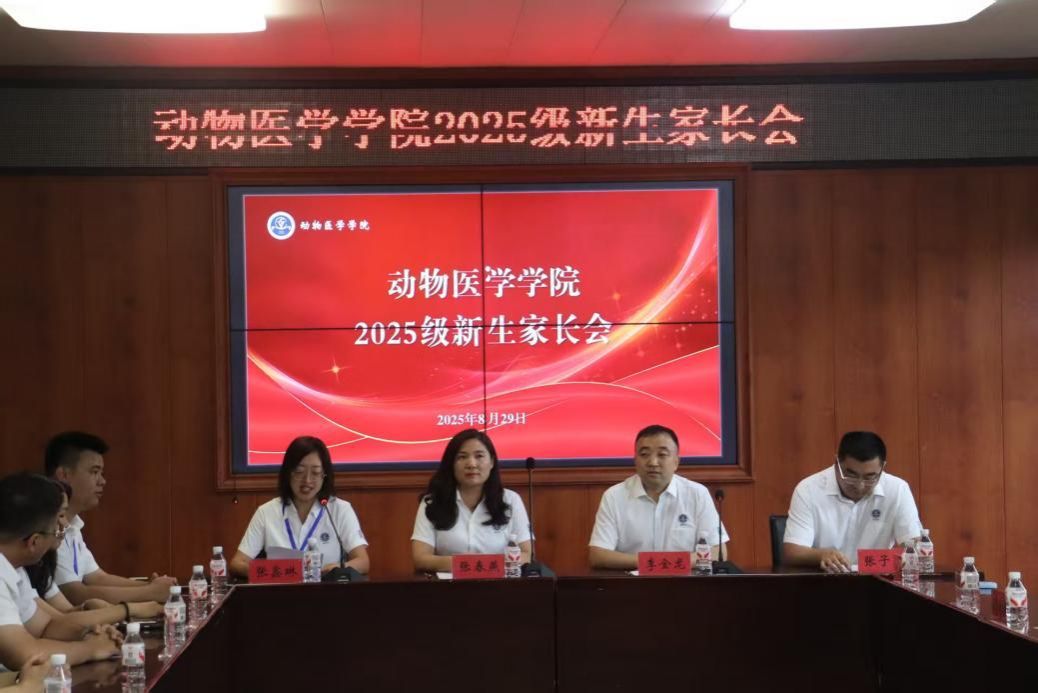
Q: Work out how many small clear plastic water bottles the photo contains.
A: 12